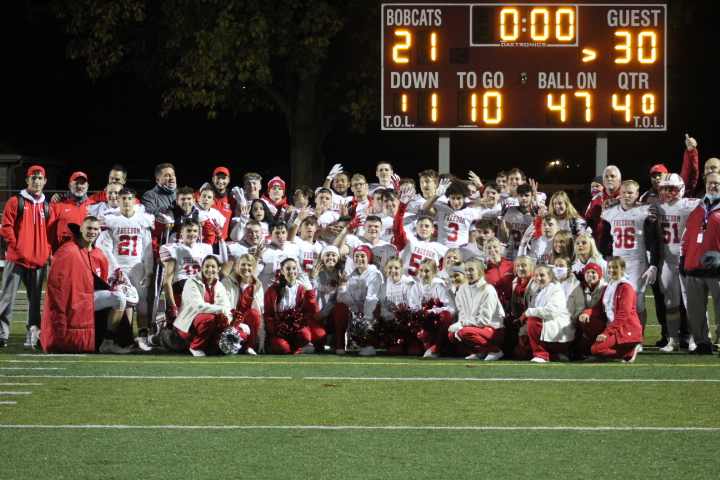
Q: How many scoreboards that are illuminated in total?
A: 1